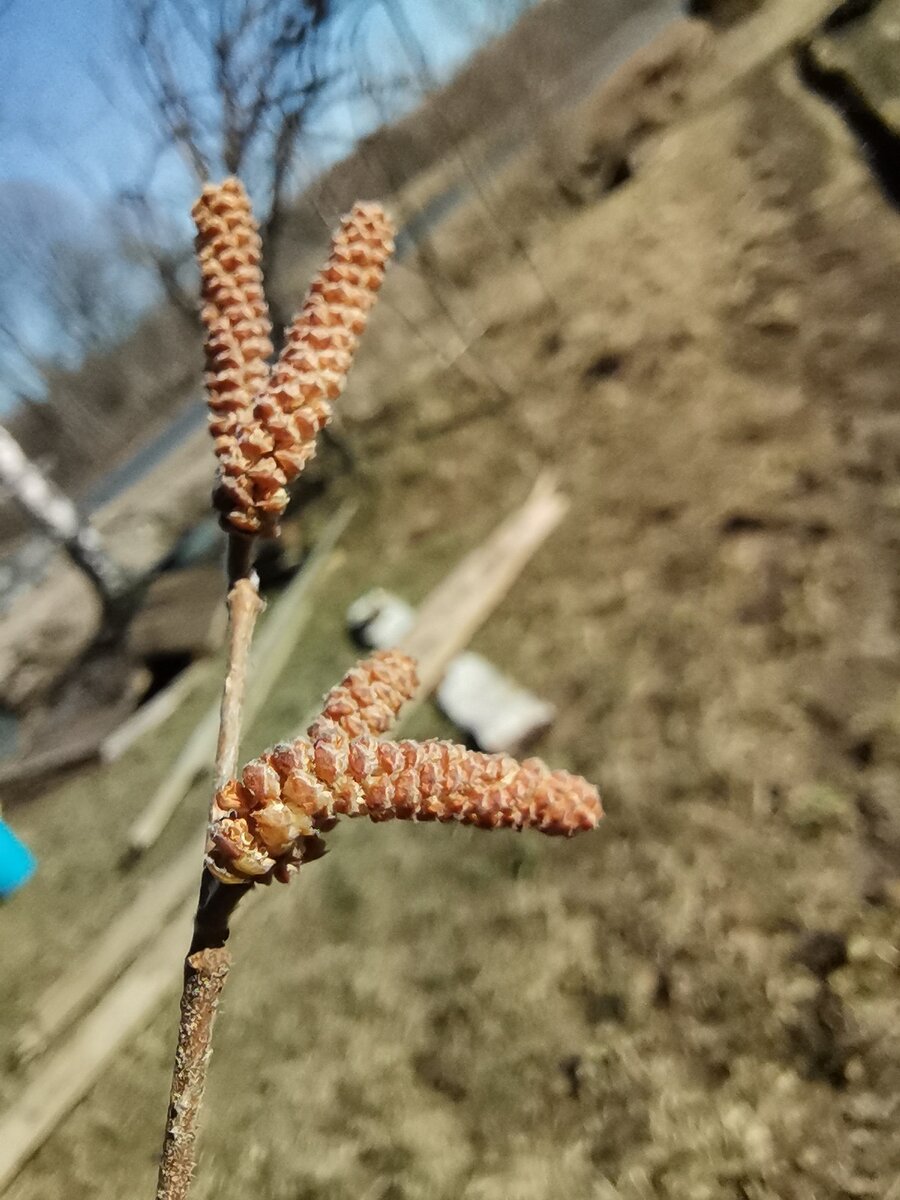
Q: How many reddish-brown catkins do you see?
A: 4